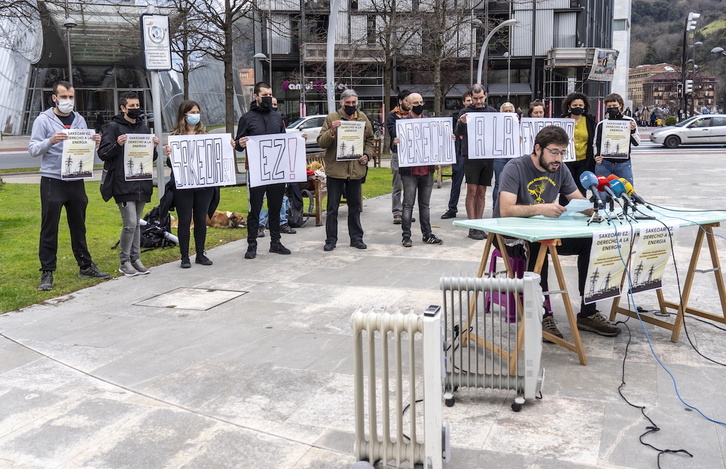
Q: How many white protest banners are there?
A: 5